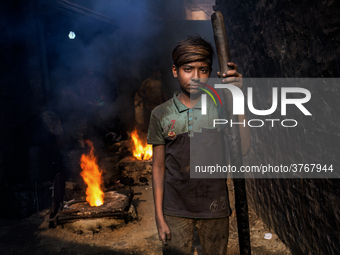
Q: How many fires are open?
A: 2